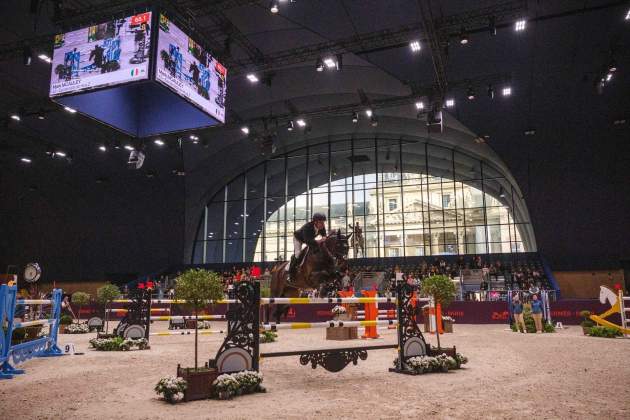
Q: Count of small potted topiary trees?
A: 4